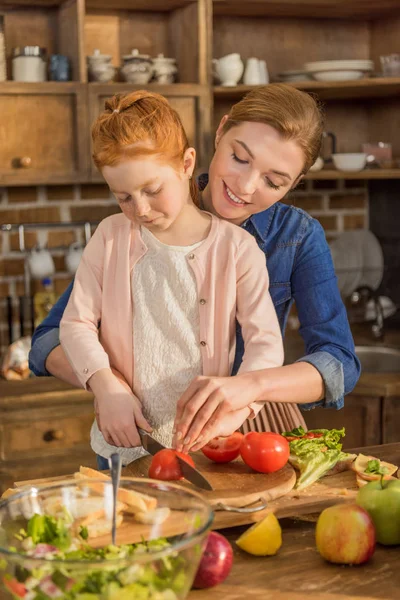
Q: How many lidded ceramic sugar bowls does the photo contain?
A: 3